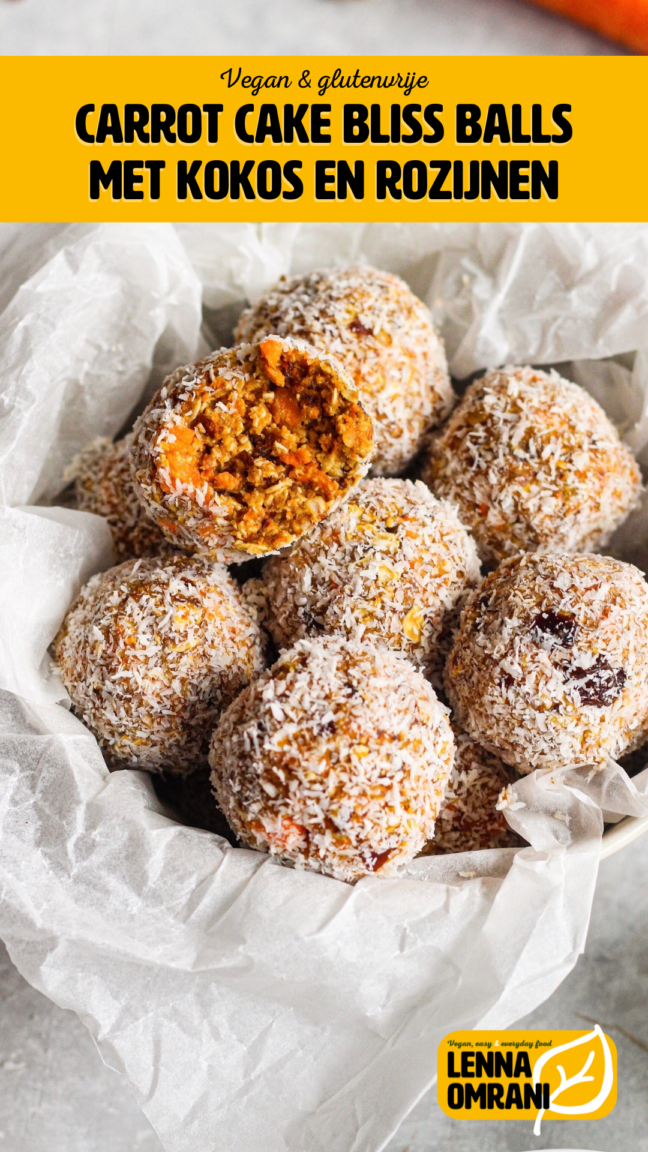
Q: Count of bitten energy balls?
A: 1